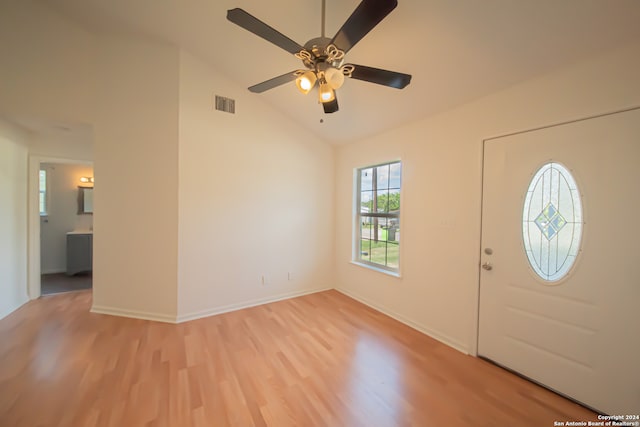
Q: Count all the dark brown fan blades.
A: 5